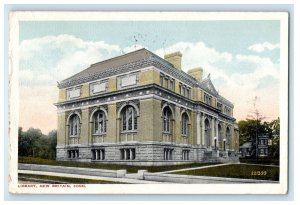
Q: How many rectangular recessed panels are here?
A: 3